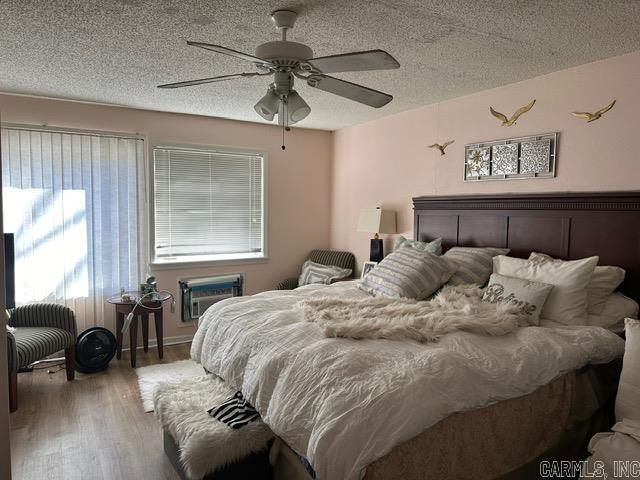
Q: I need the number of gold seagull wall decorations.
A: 3